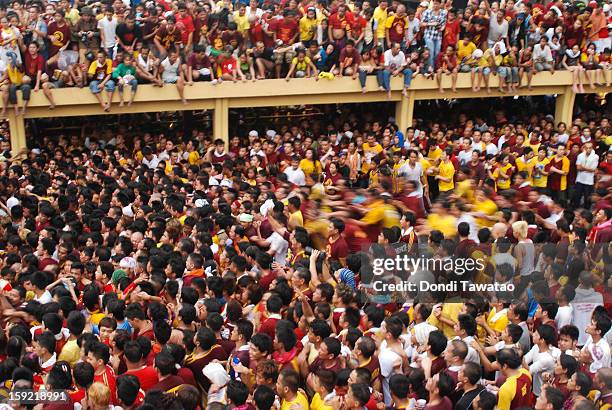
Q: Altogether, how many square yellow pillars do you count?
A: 4